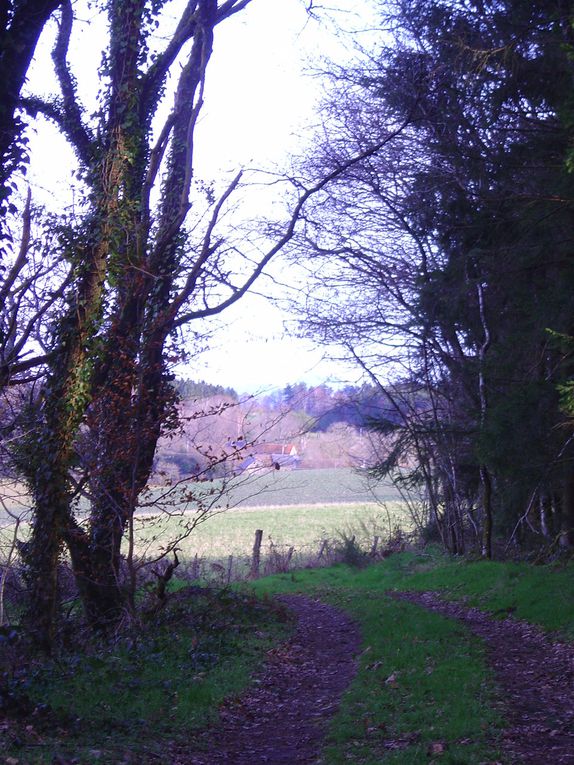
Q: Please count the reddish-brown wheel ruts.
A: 2